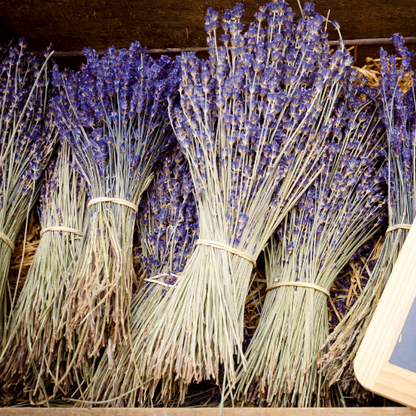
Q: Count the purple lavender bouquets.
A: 7